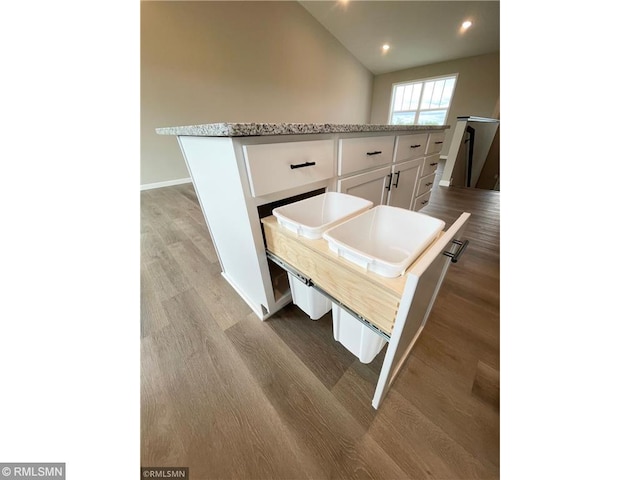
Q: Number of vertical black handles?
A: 2